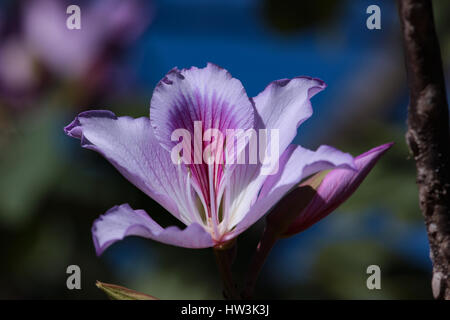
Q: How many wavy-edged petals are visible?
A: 5